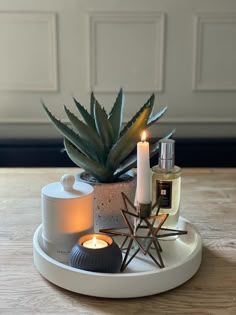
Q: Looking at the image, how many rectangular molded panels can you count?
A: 3